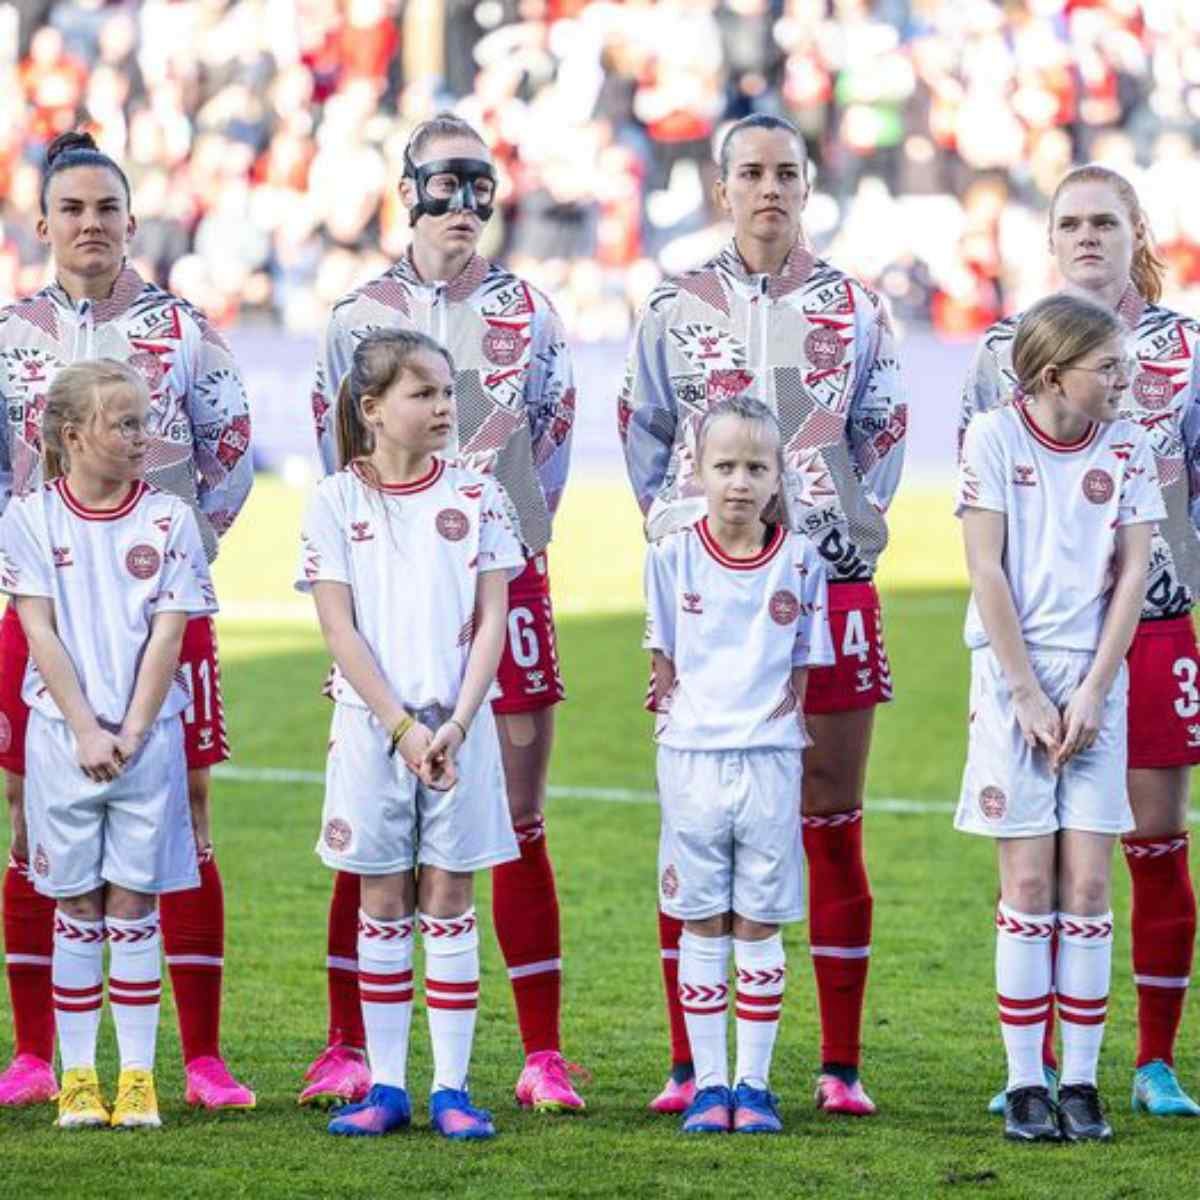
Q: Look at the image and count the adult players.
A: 4